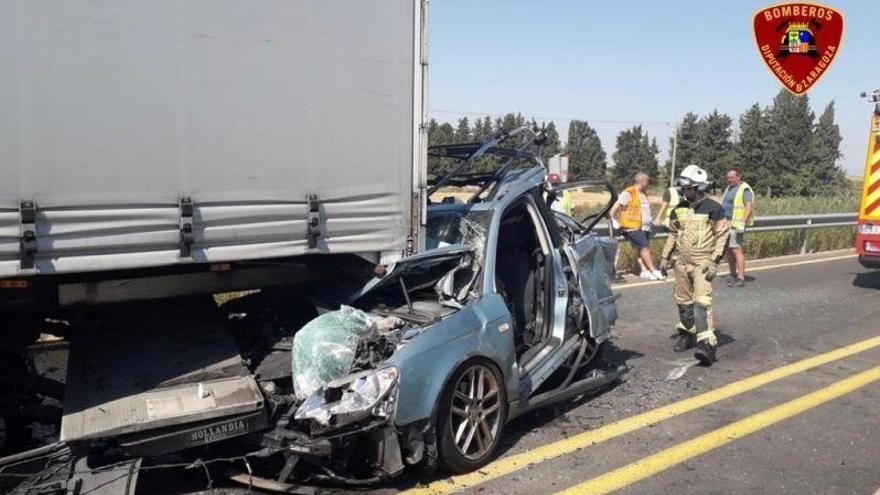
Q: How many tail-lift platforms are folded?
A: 1